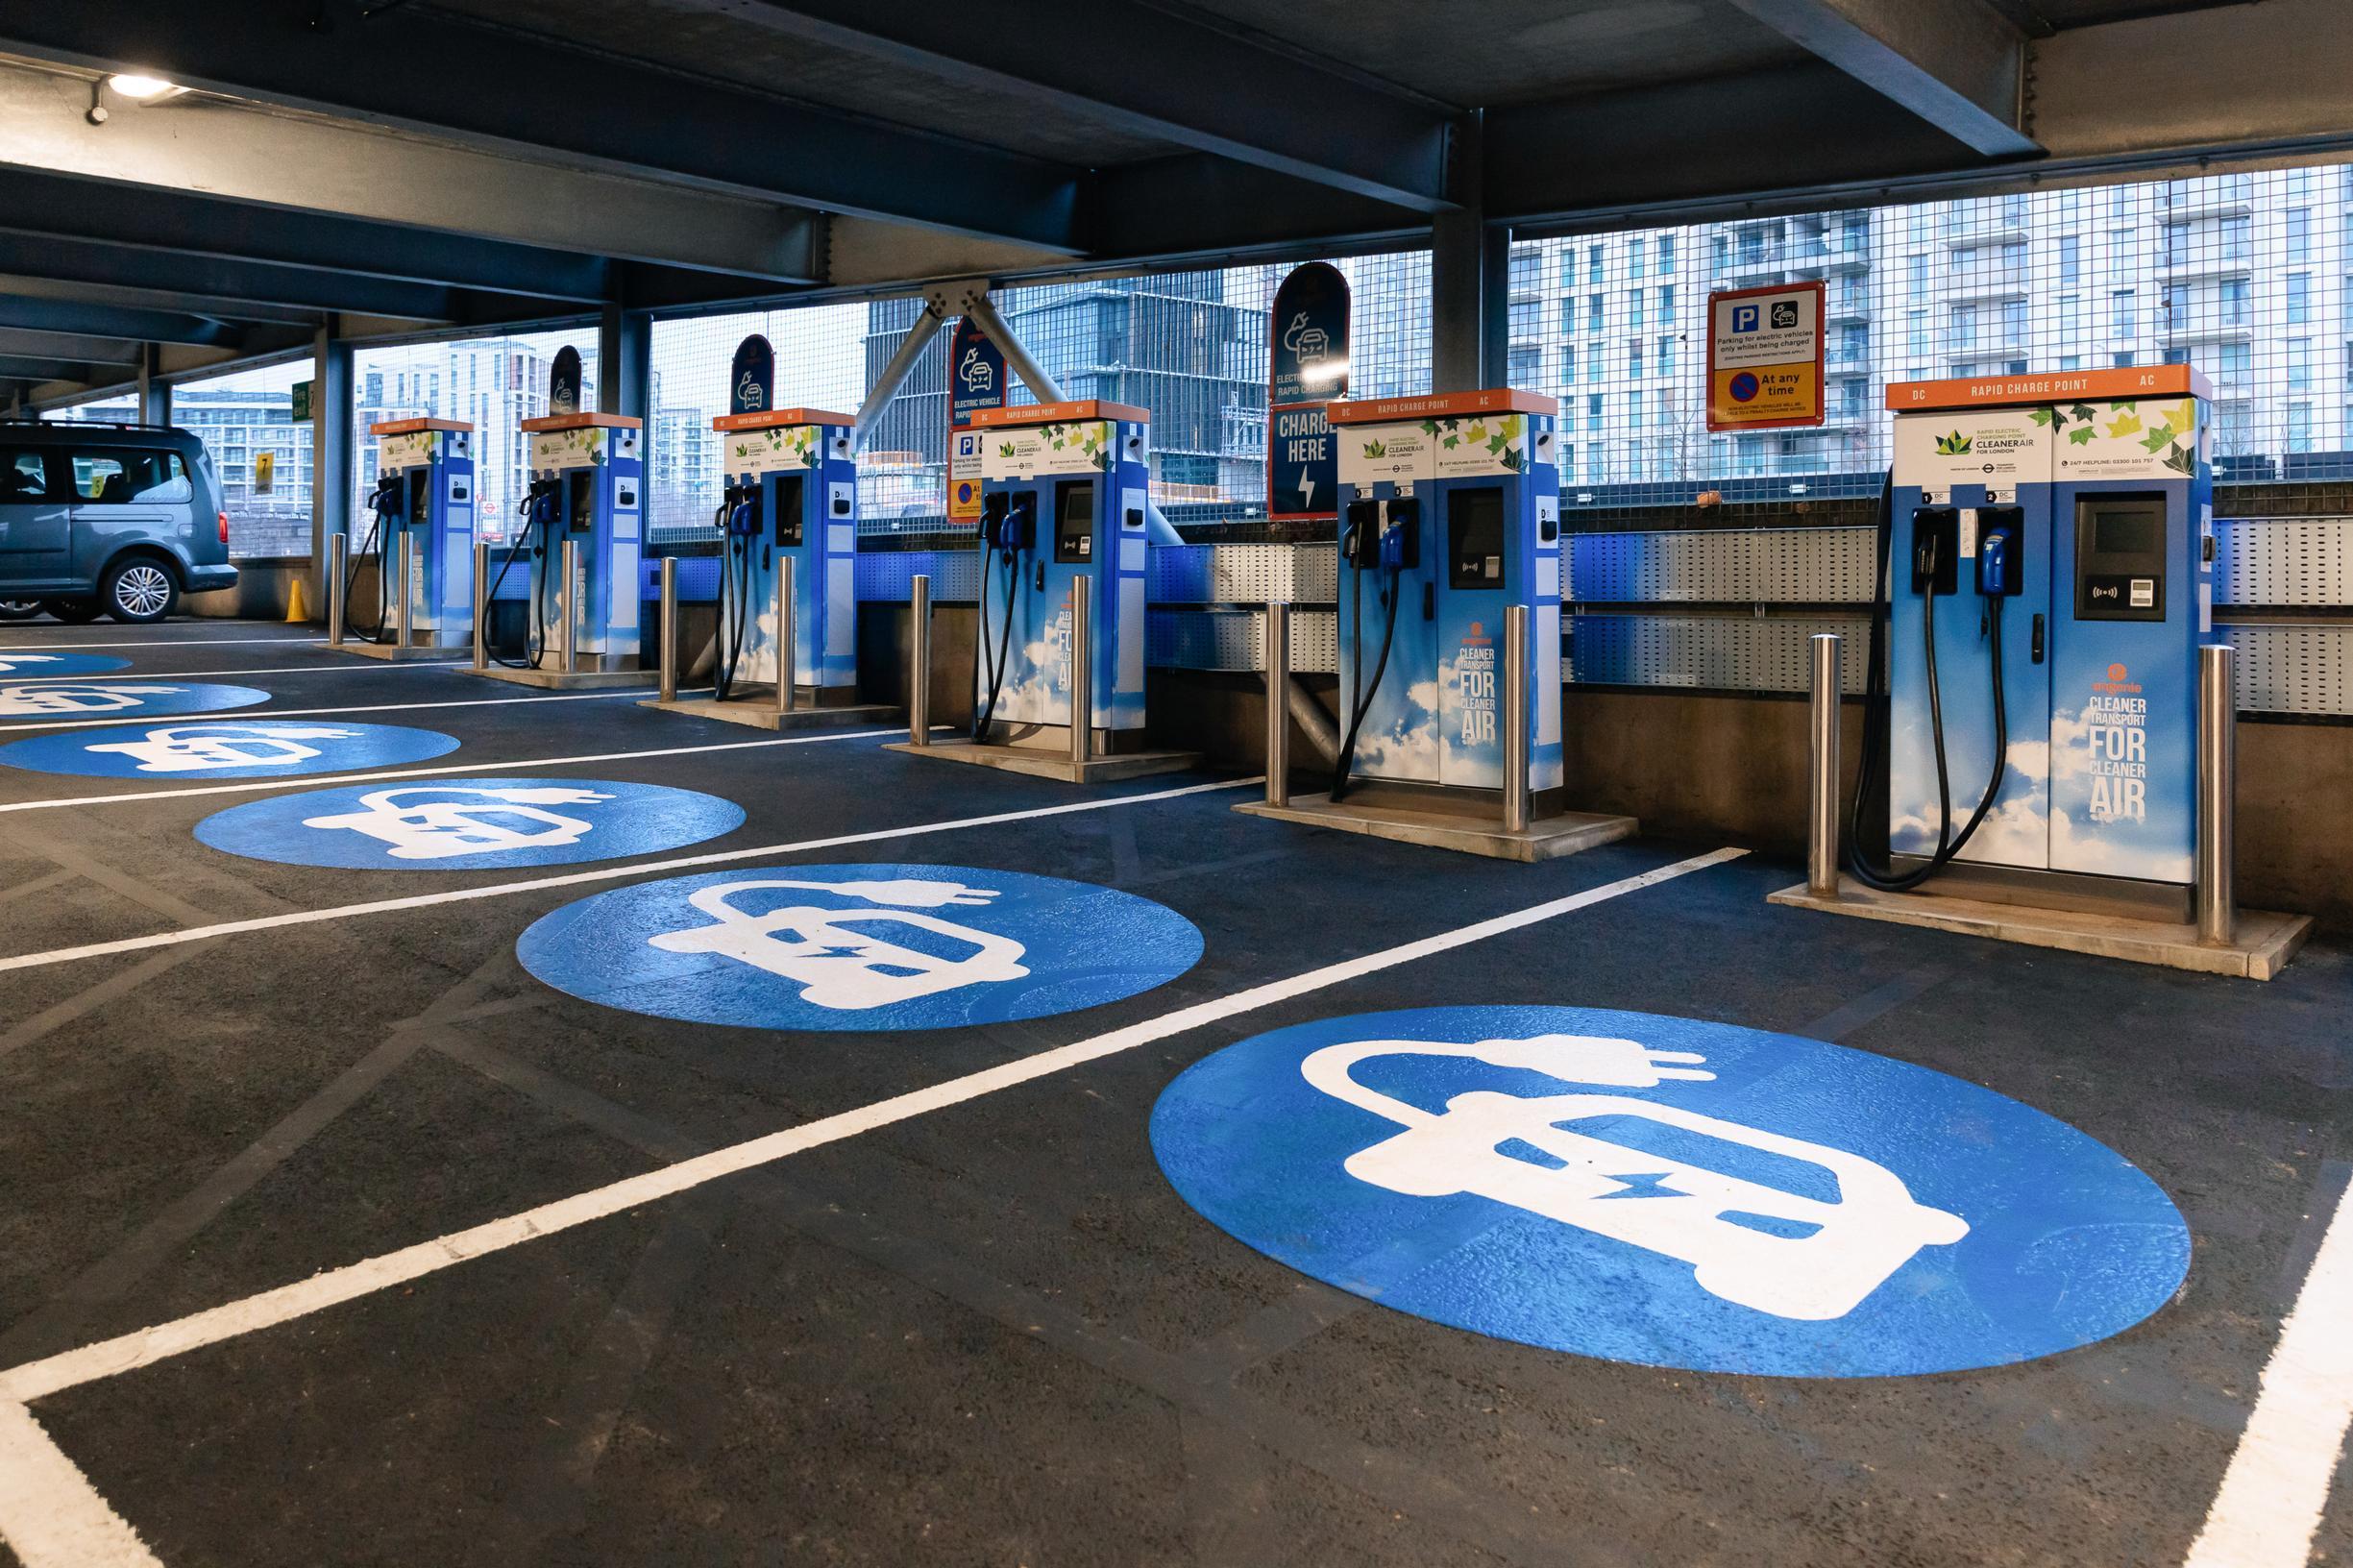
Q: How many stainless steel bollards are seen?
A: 12